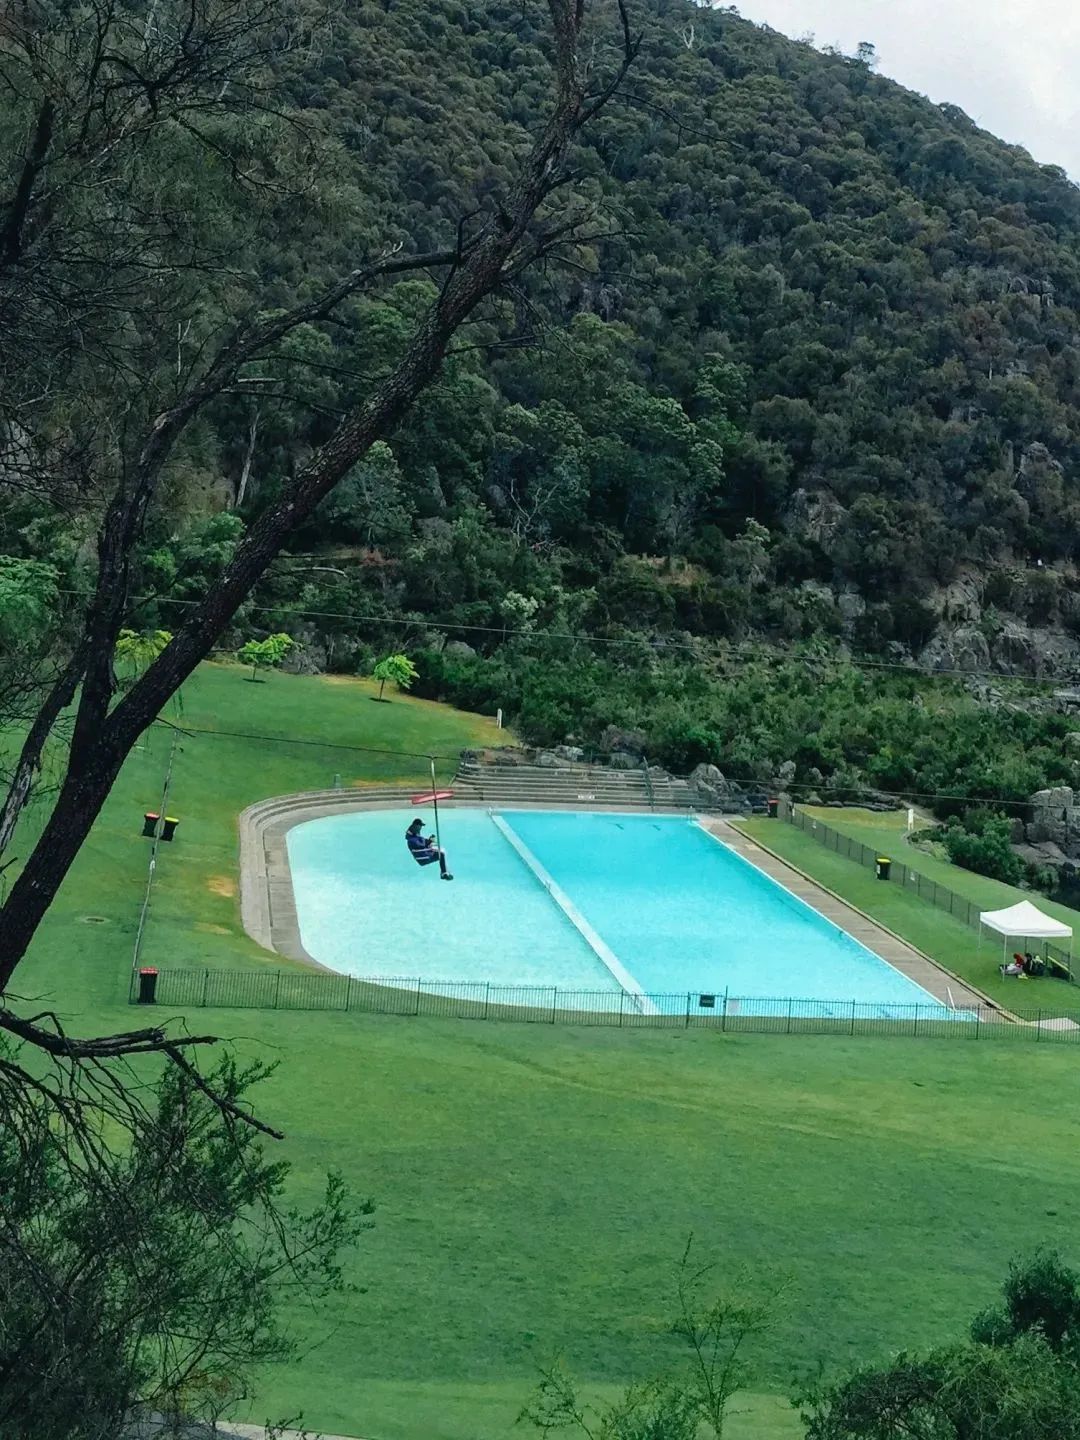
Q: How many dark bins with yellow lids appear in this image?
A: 2